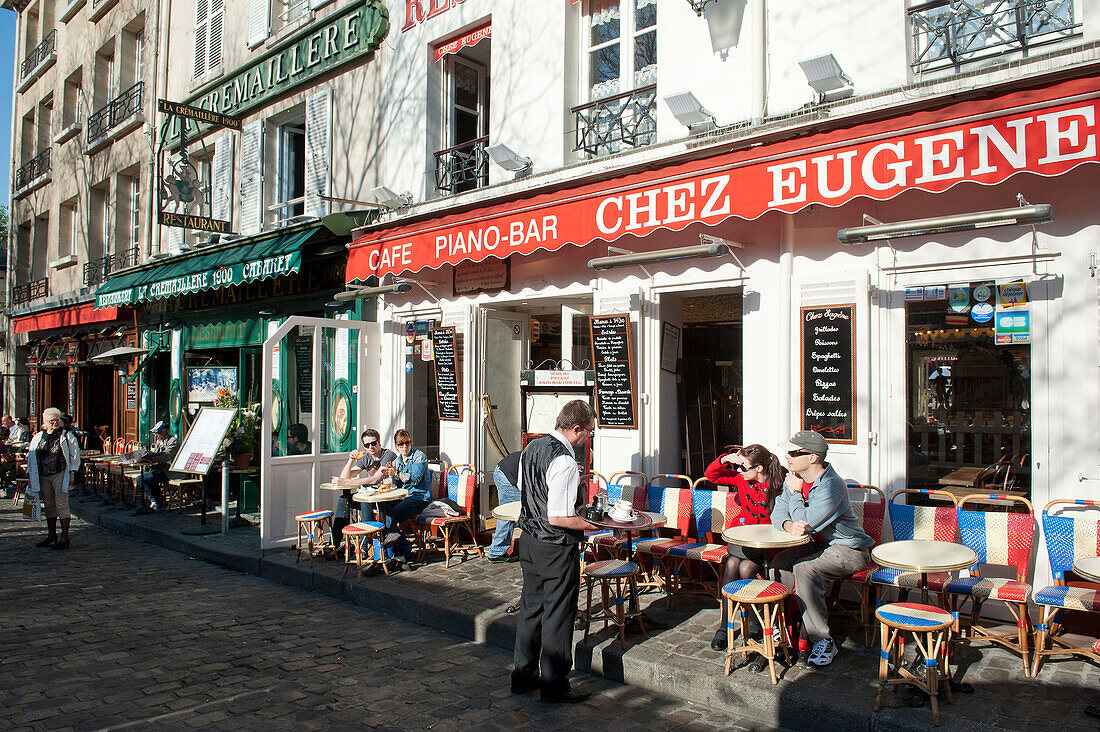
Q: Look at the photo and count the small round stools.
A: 5